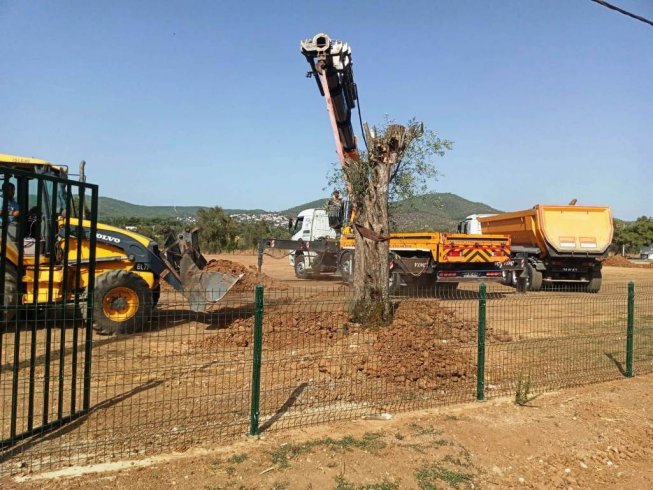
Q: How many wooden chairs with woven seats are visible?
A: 0